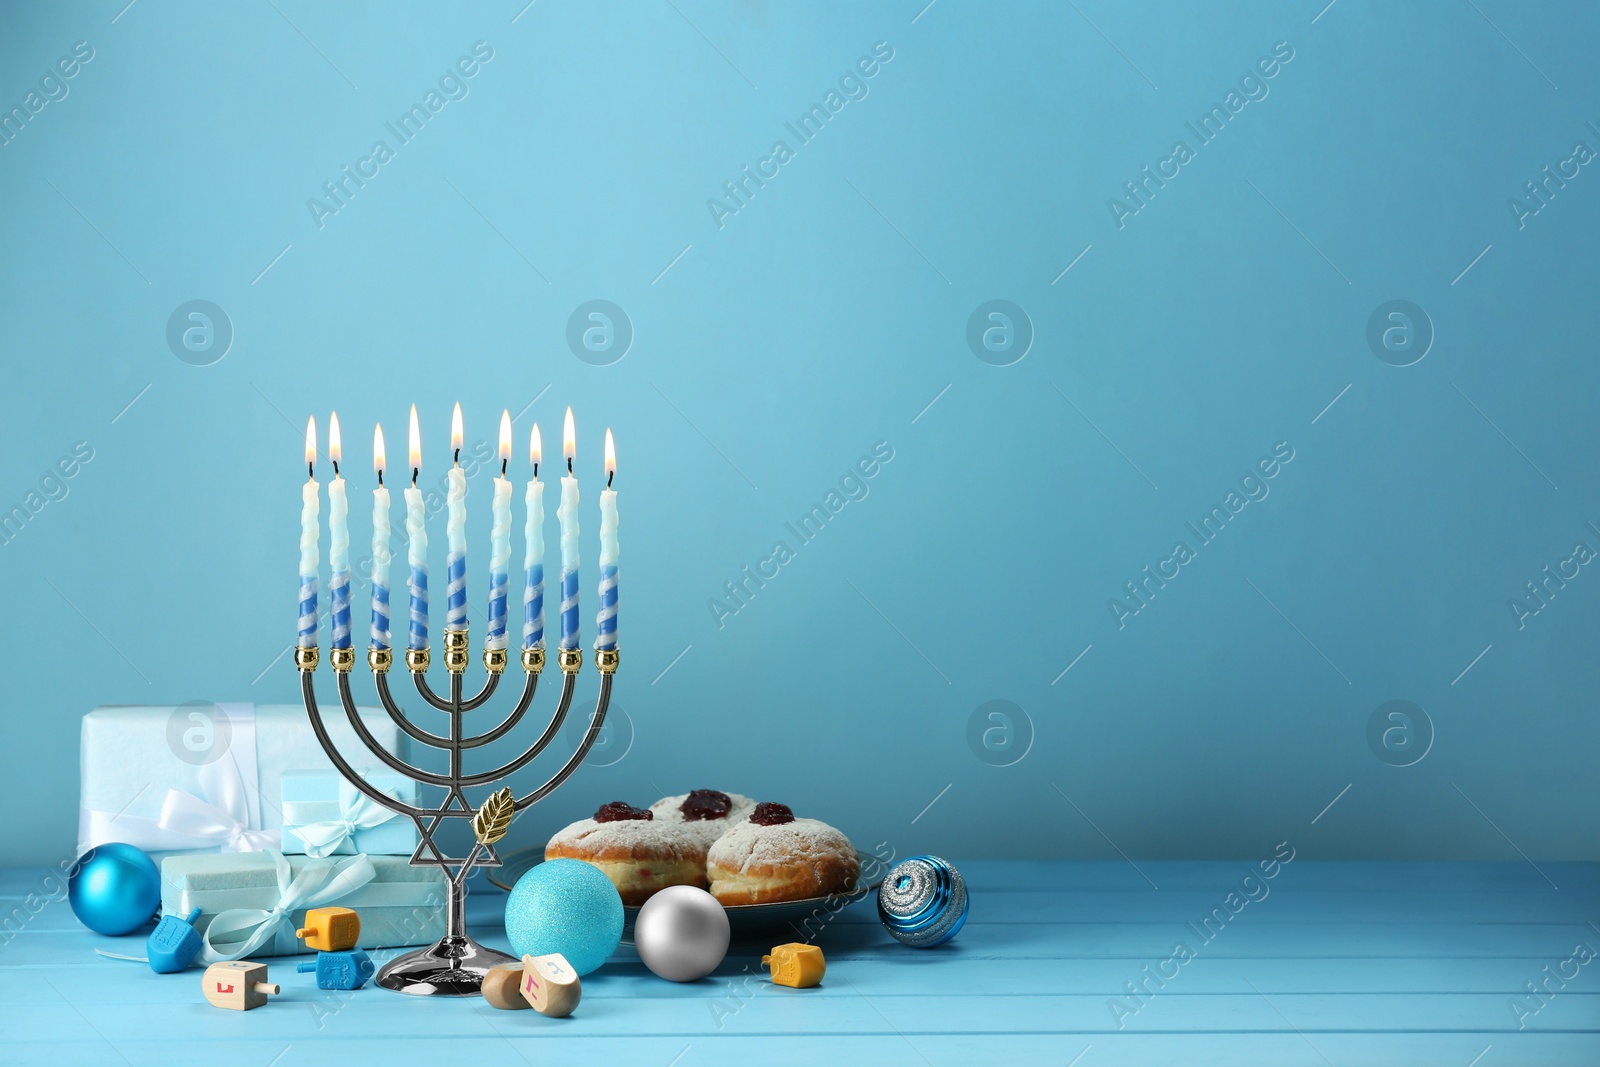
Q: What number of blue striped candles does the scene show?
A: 9